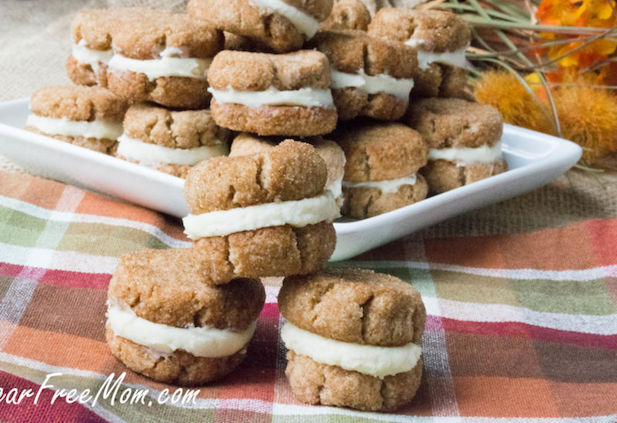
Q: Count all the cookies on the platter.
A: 12